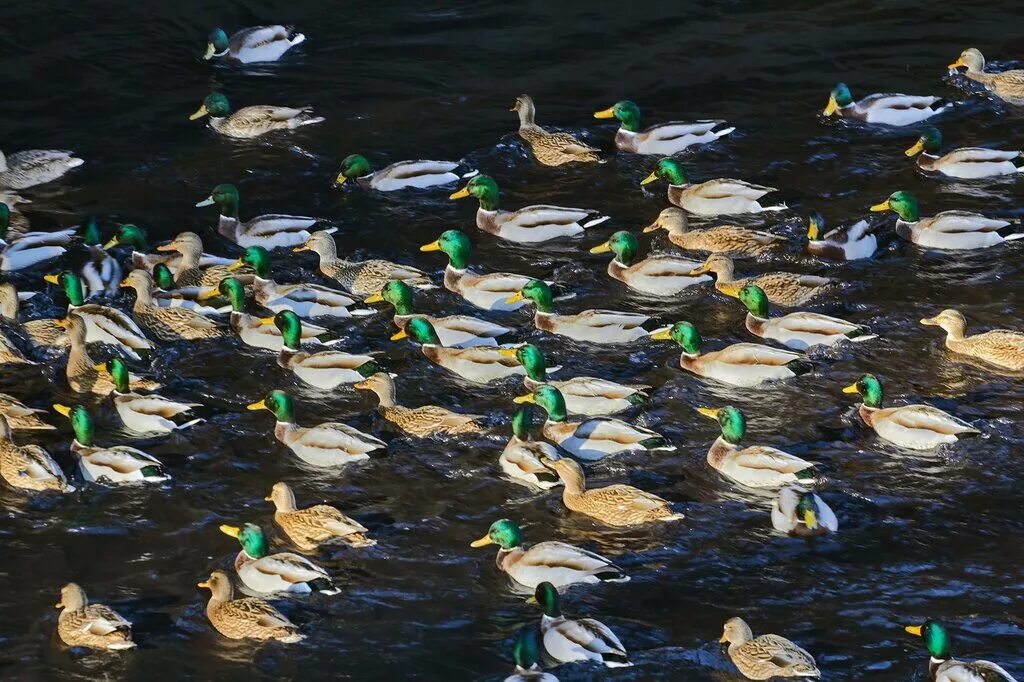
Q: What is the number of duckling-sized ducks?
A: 0